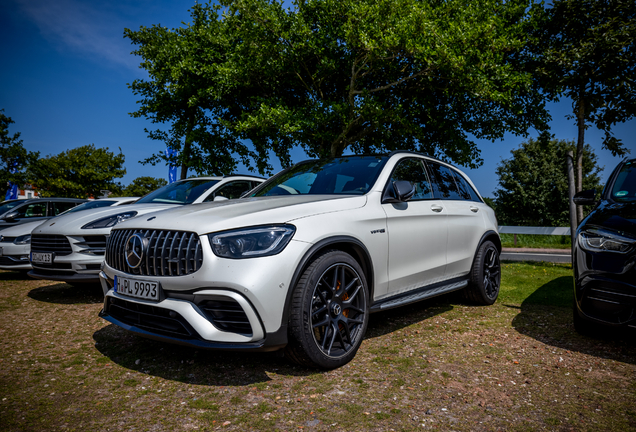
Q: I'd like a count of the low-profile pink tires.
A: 0